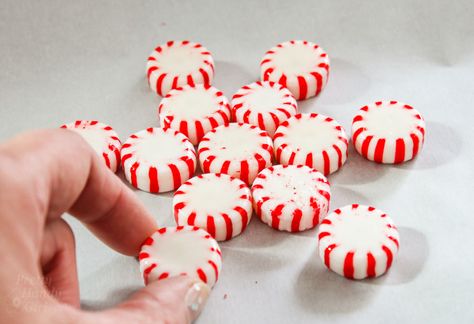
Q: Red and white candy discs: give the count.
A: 13